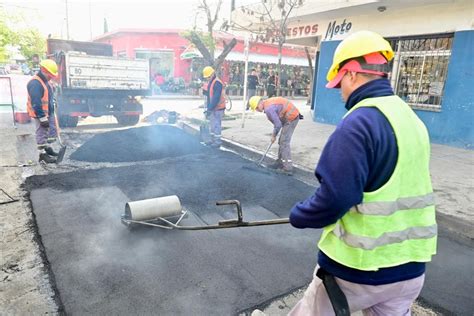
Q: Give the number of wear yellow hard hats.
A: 4